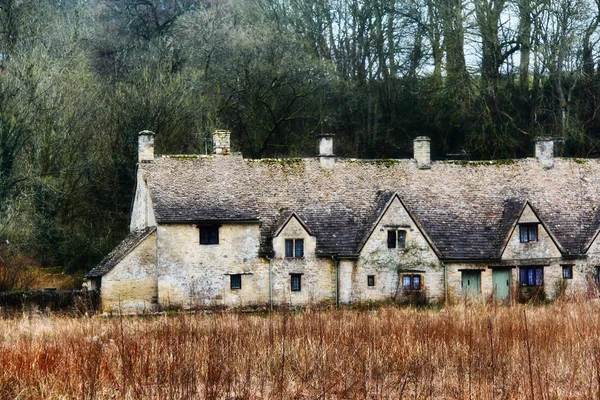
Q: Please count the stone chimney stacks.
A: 5